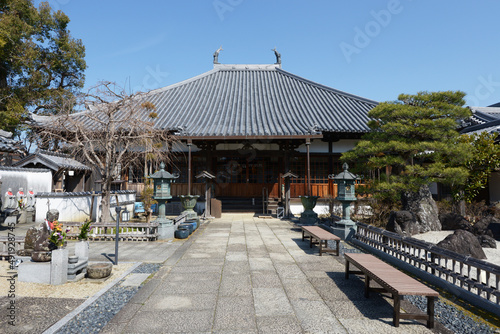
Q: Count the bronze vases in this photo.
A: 2